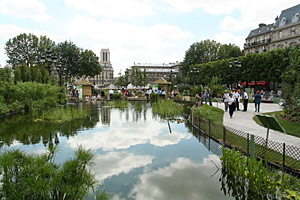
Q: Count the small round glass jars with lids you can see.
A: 0